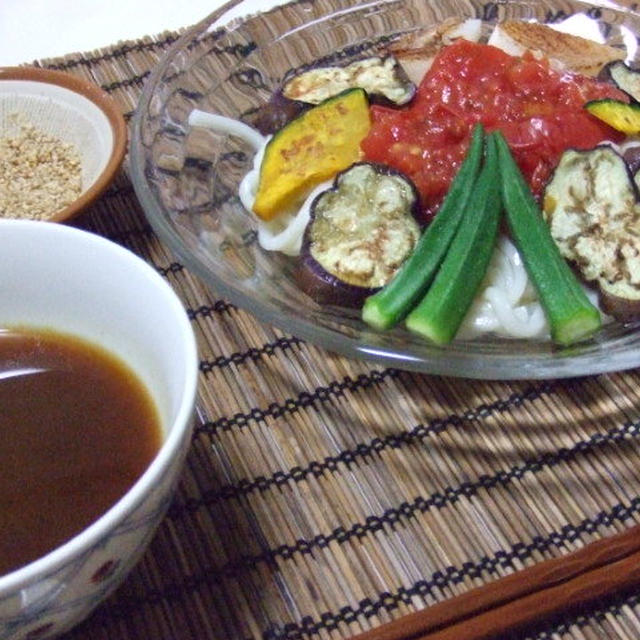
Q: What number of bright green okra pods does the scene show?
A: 3